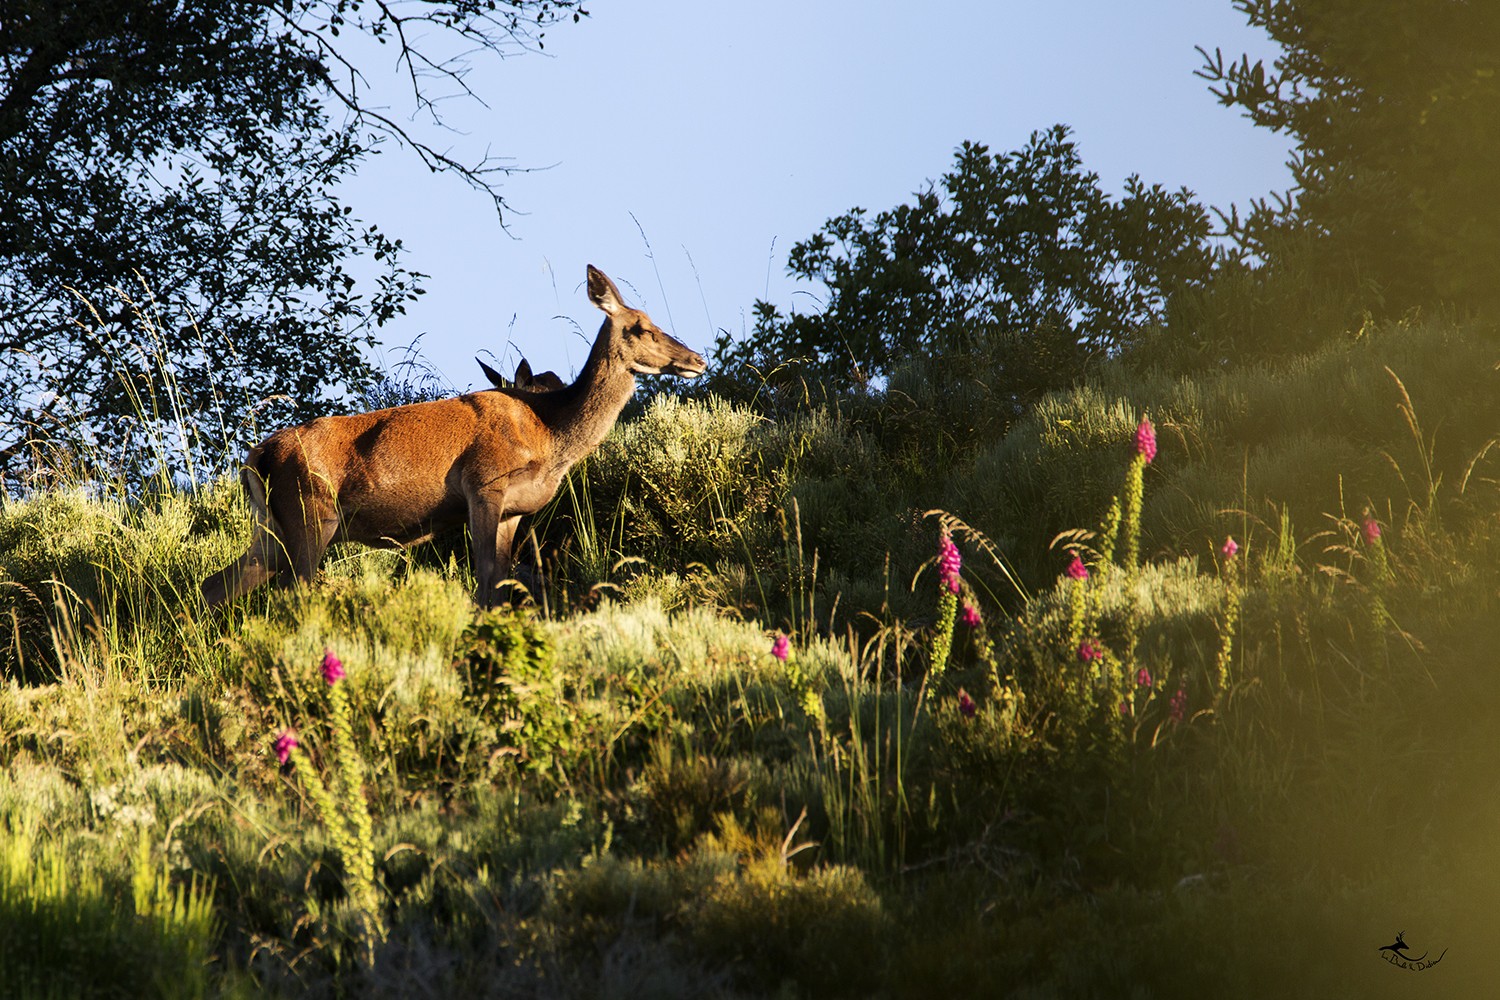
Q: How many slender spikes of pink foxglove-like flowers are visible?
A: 13